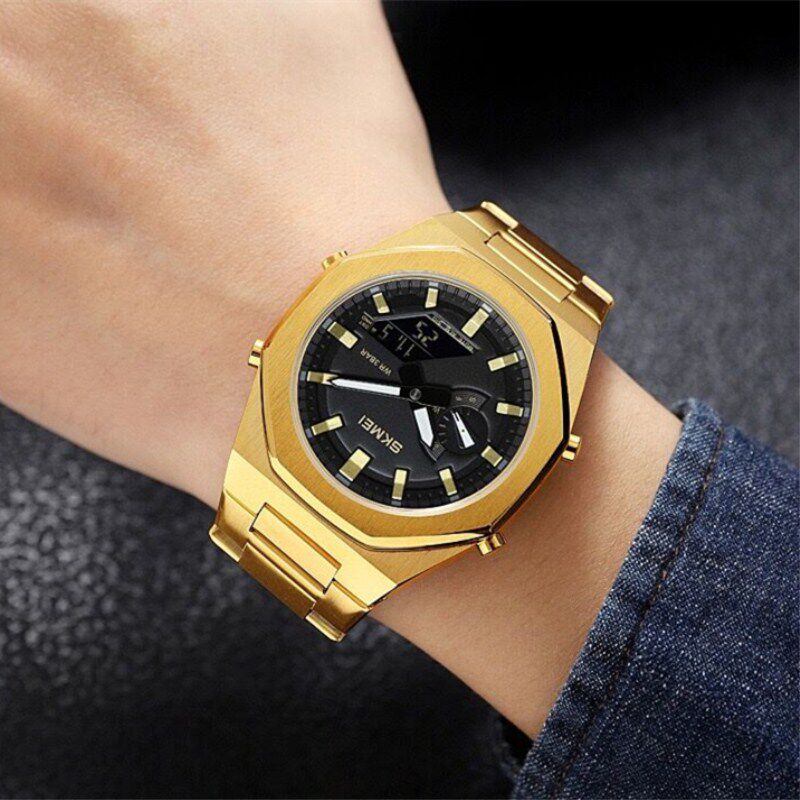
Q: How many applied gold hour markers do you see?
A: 12